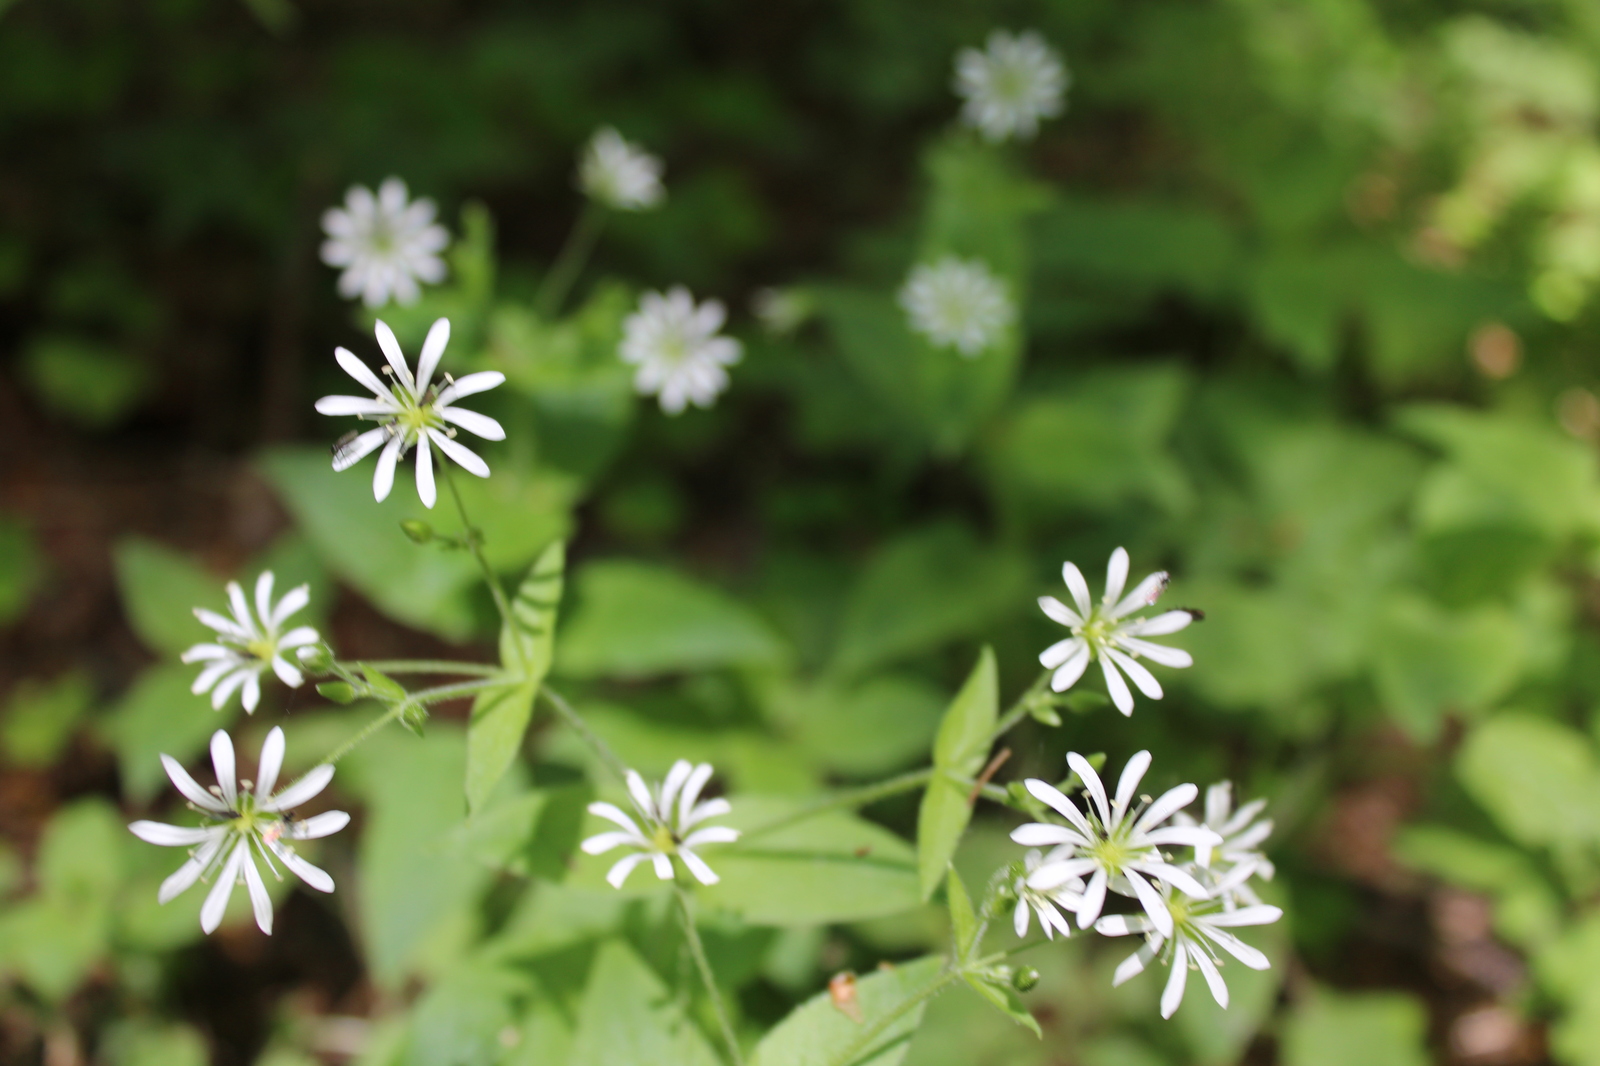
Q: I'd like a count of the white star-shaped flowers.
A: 14